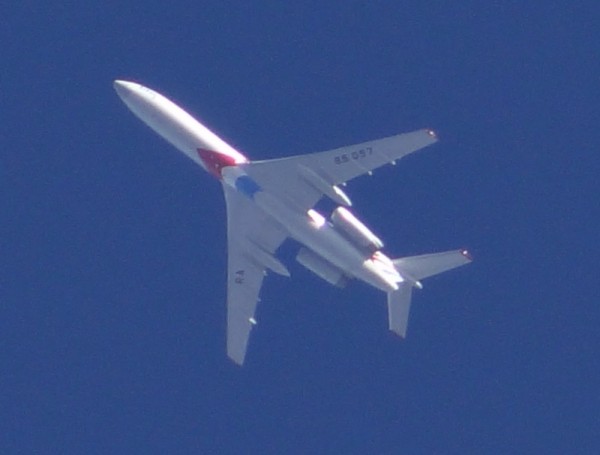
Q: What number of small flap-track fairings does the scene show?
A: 6